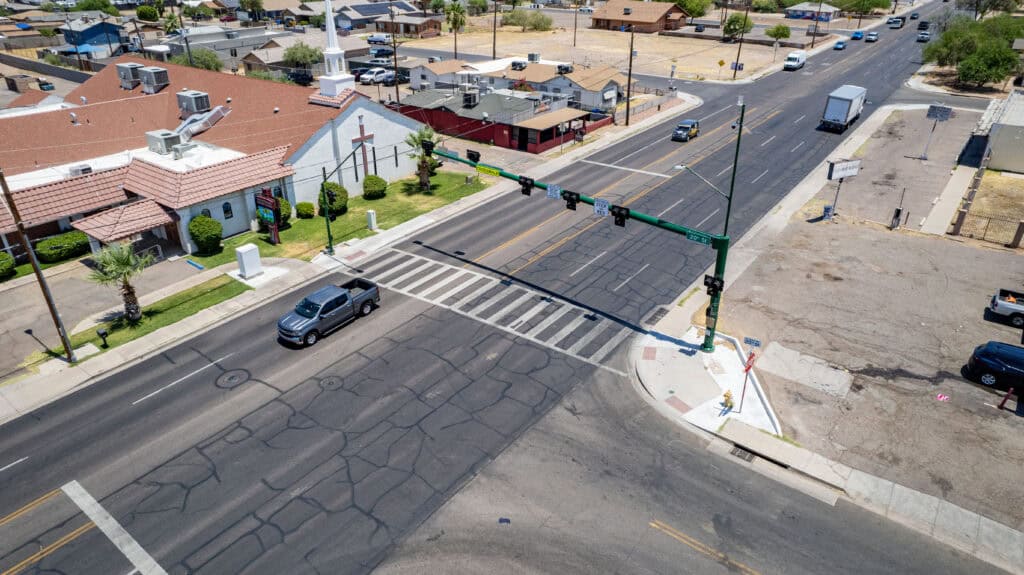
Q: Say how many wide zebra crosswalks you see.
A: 1